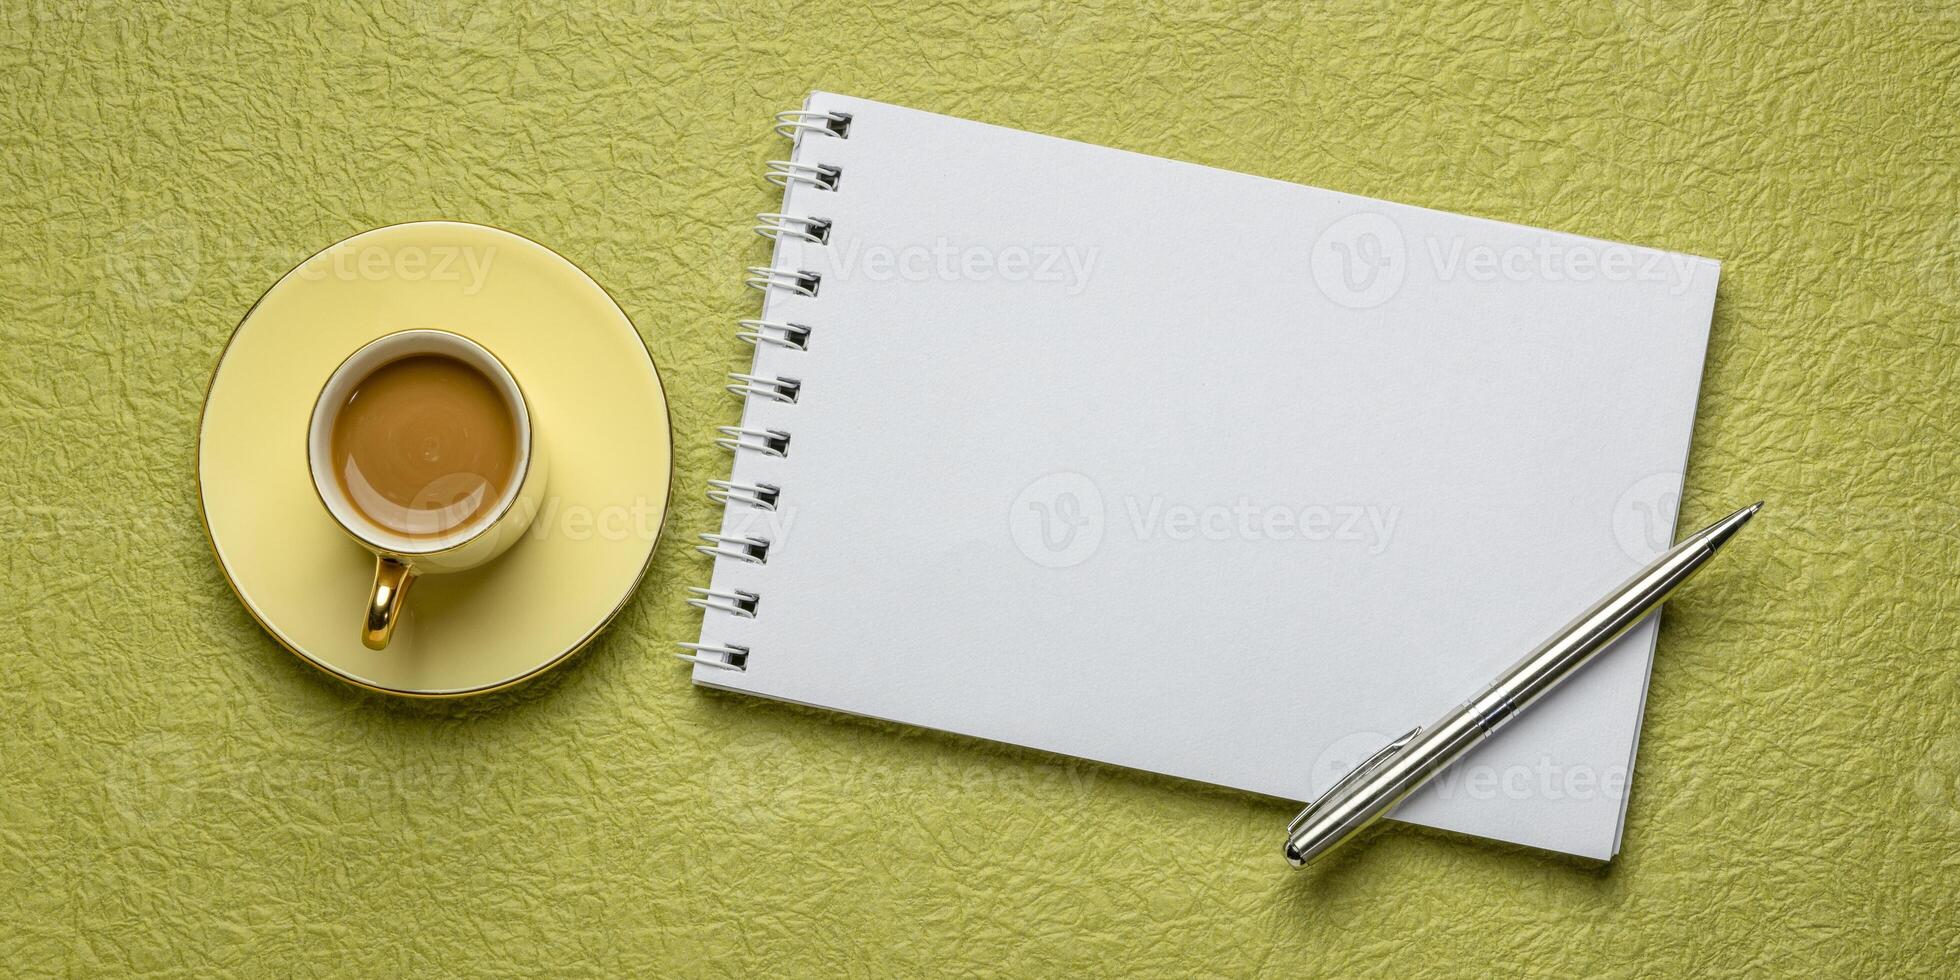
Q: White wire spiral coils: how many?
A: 11